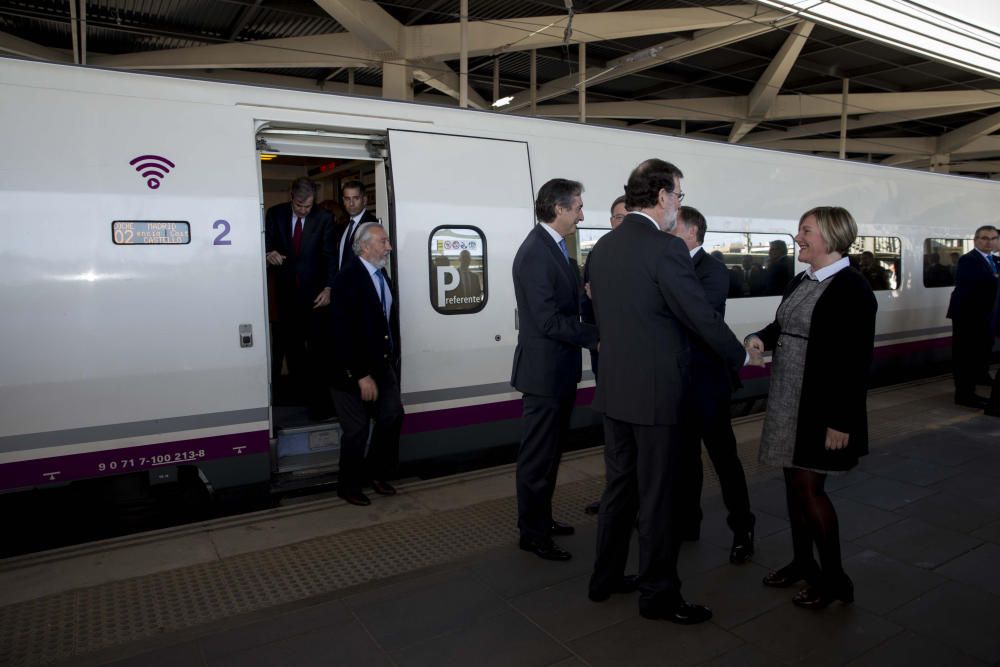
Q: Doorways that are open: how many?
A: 1